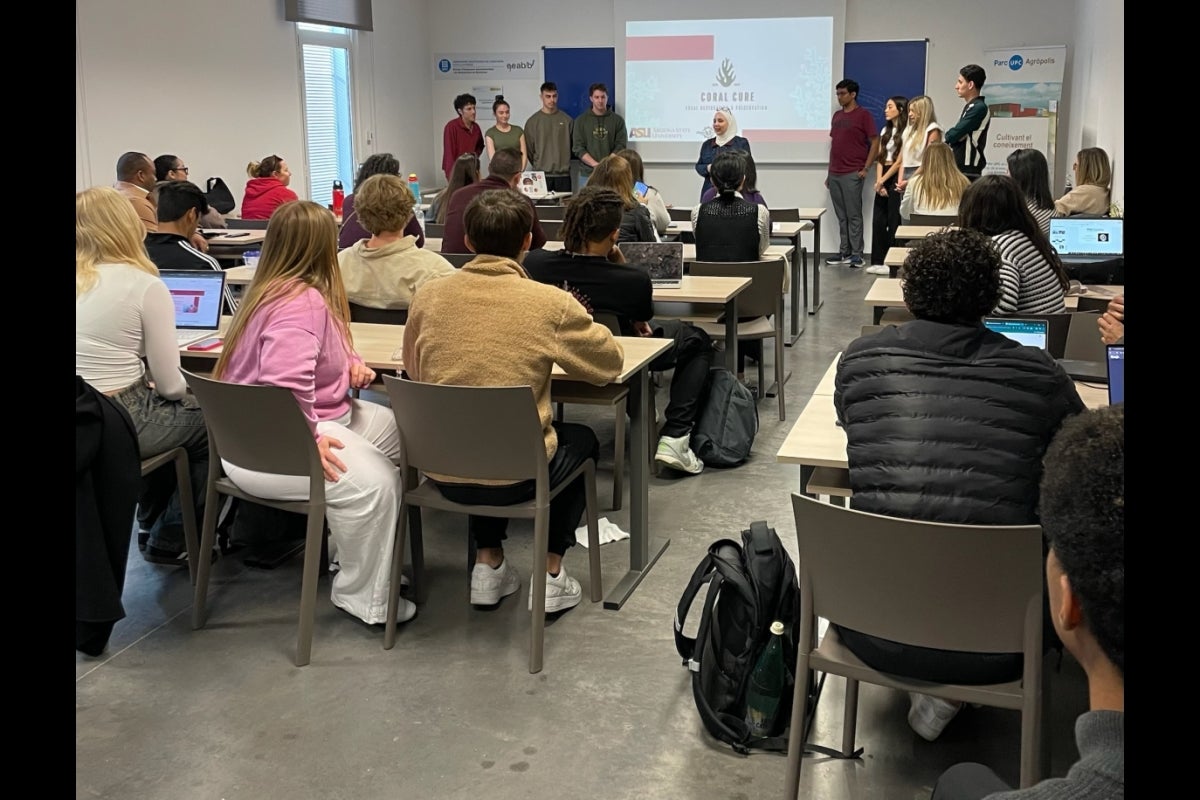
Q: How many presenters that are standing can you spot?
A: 9